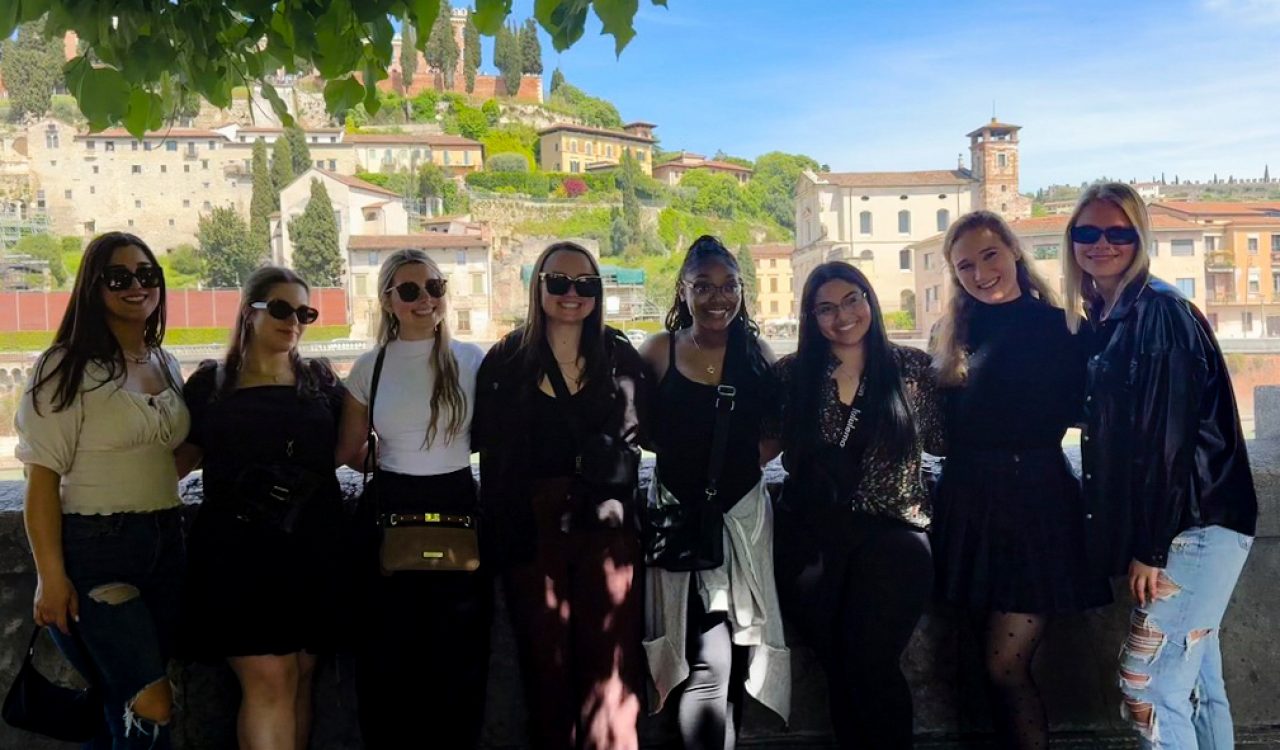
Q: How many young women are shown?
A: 8